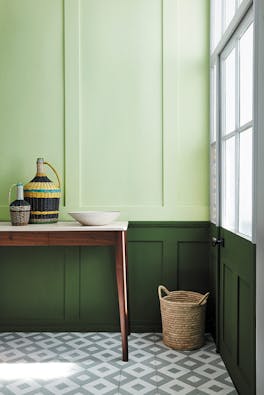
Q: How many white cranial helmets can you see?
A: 0